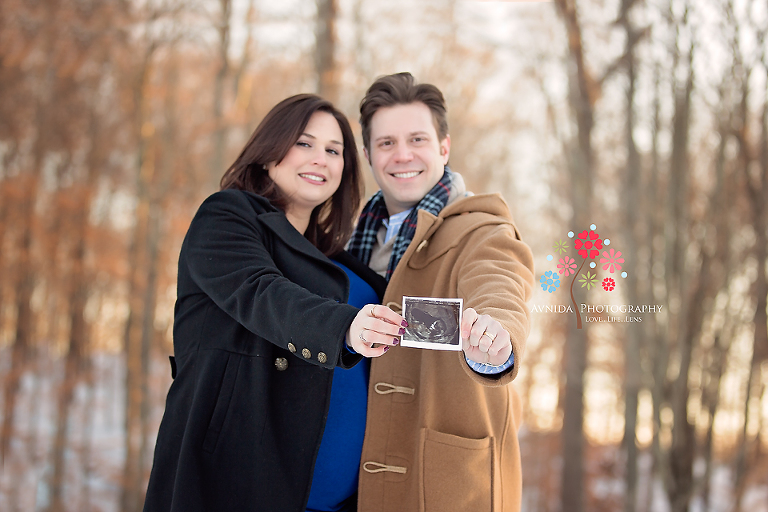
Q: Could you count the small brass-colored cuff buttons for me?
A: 3